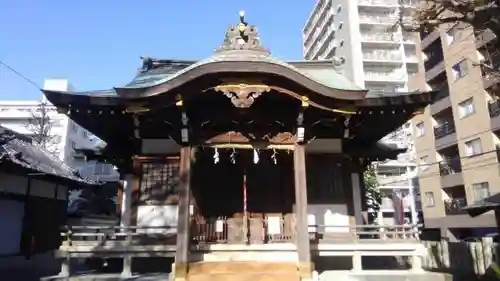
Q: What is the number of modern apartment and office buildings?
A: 3